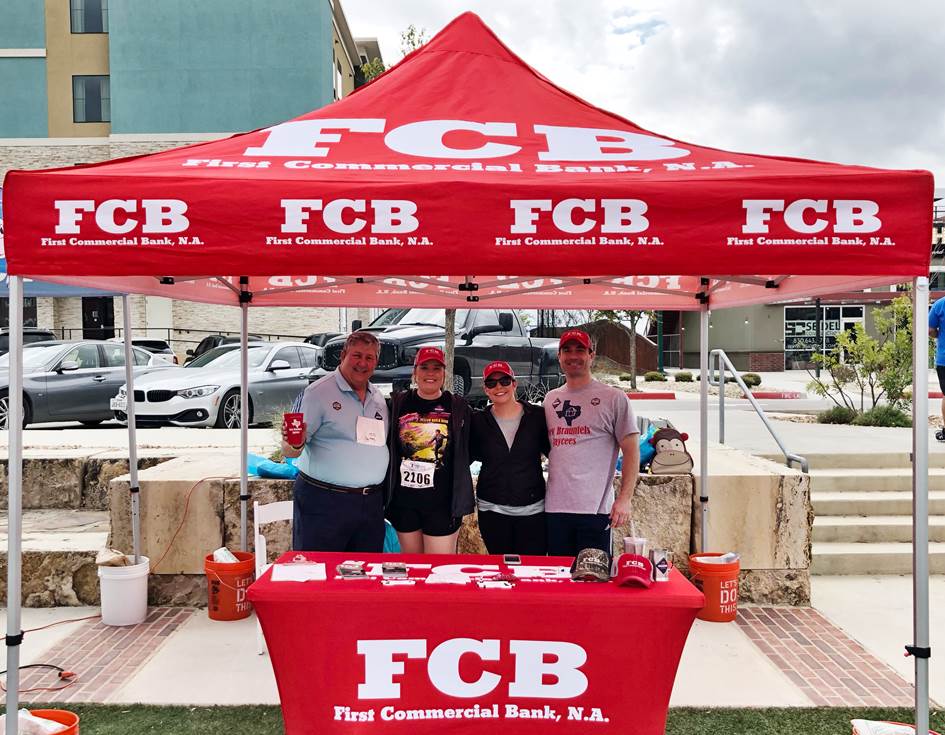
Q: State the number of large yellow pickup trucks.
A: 0